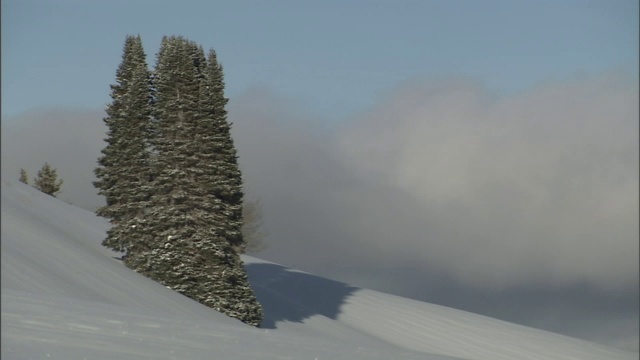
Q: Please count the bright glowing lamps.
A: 0